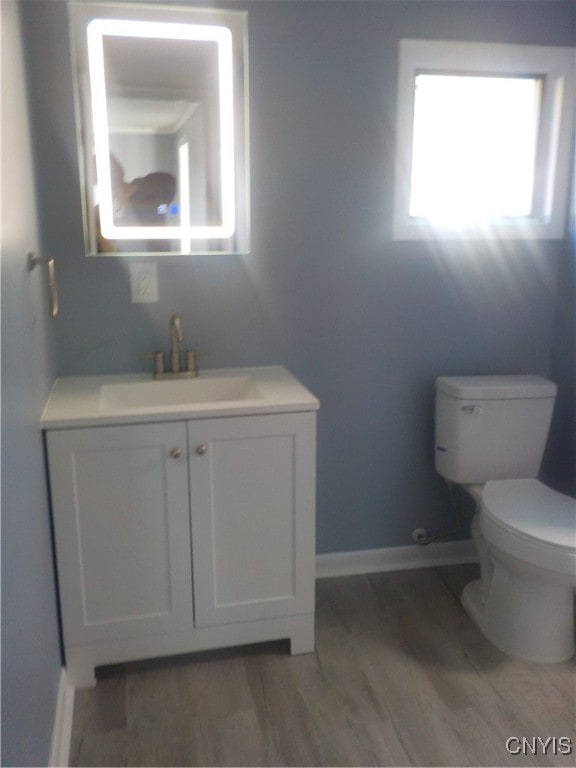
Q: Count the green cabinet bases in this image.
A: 0